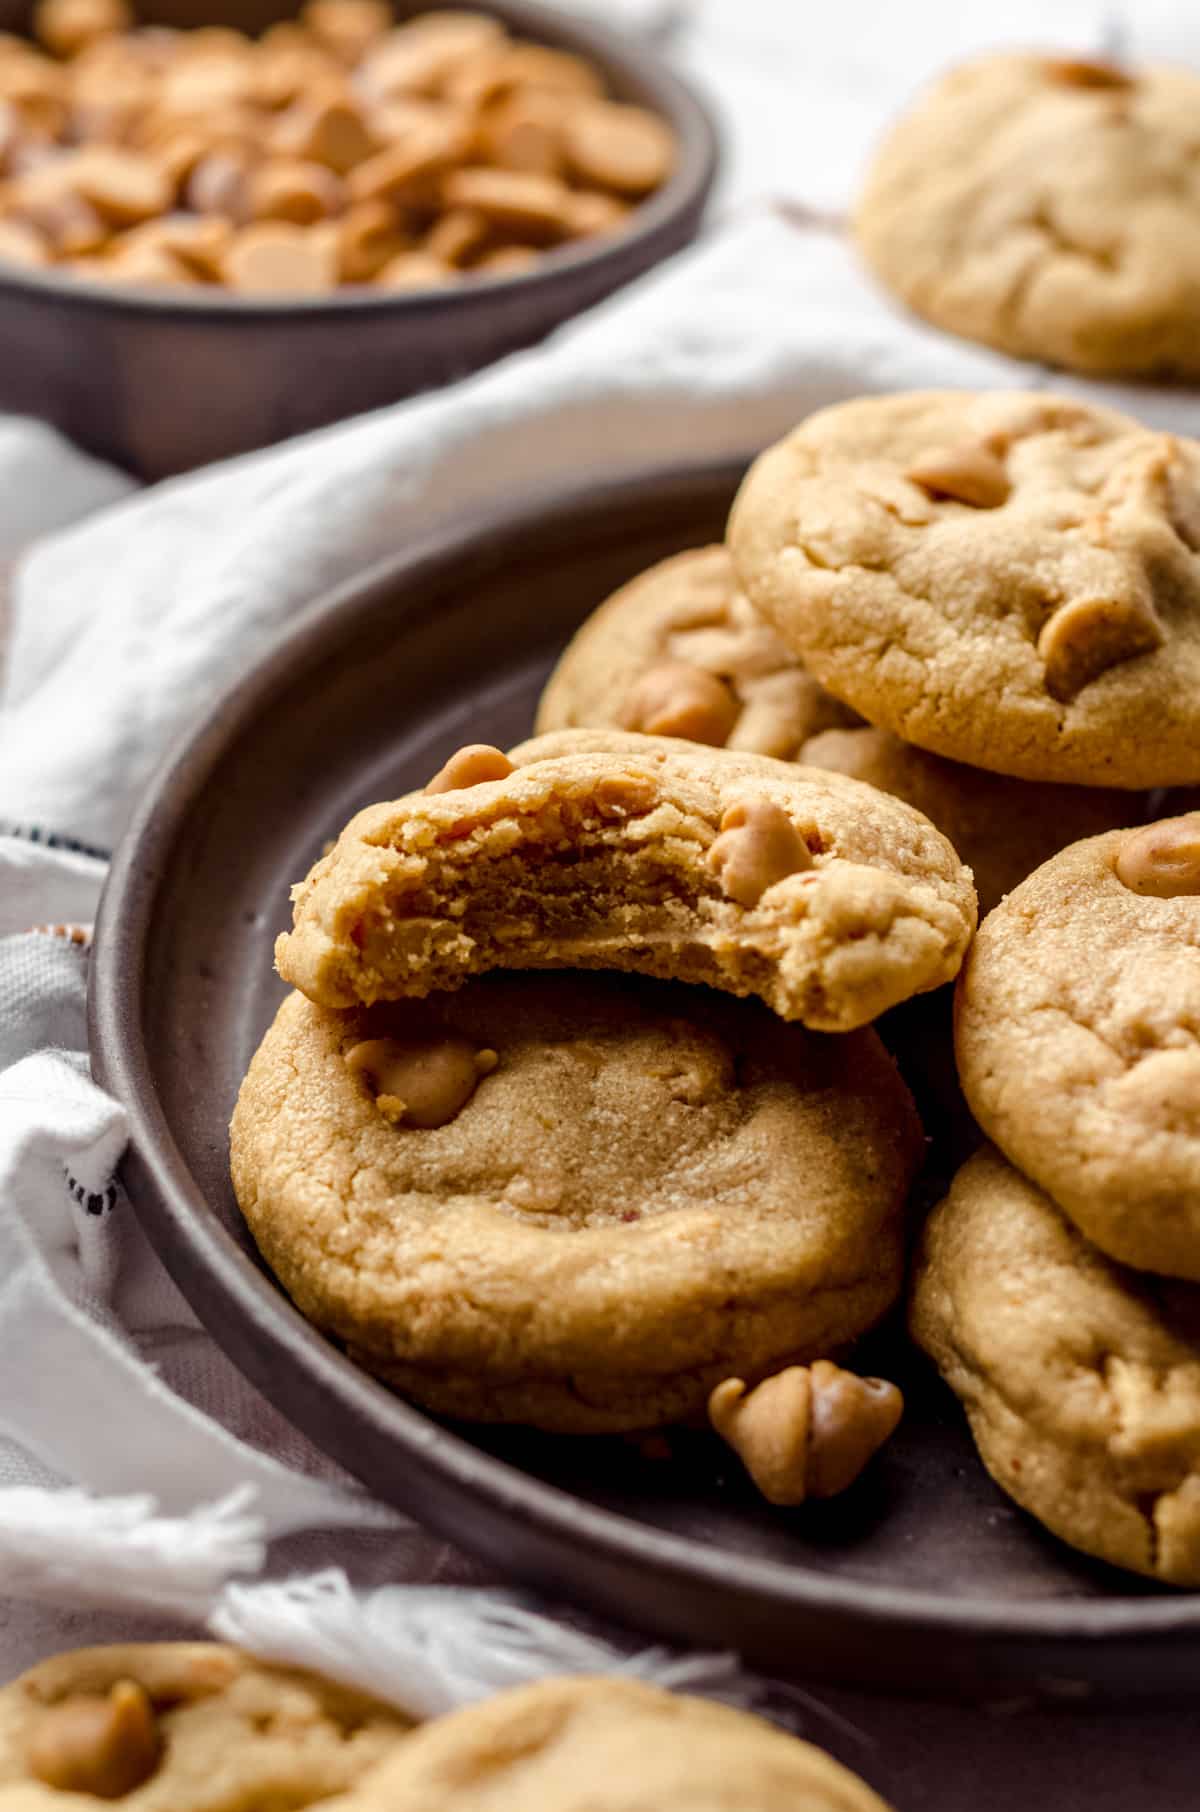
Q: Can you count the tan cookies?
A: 9